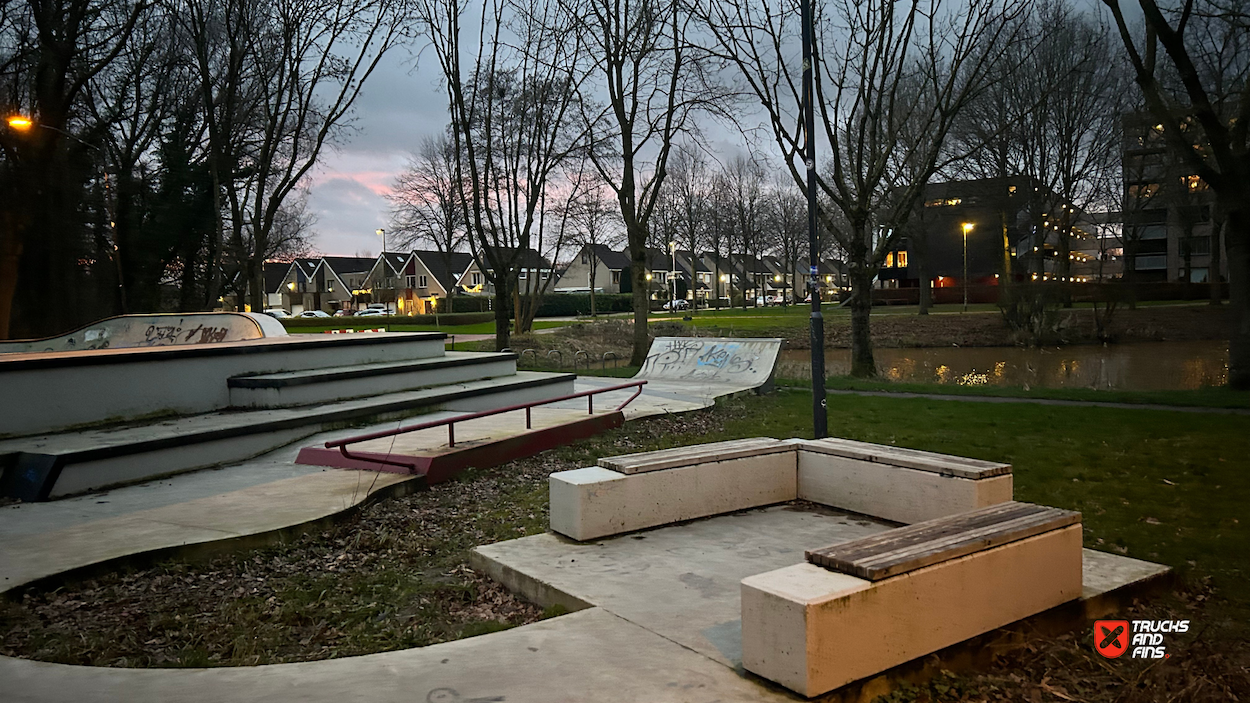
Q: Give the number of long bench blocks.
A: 3